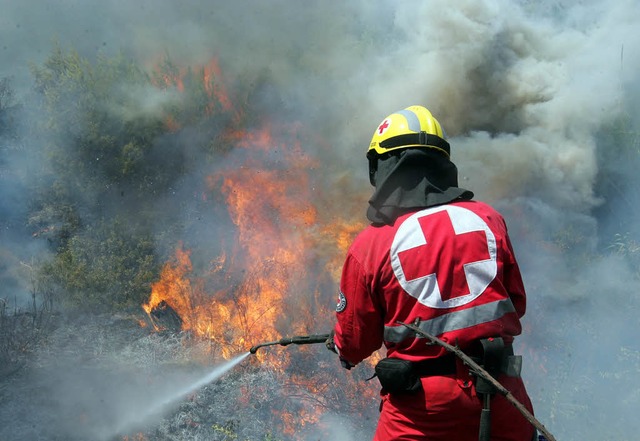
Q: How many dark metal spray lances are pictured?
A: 1